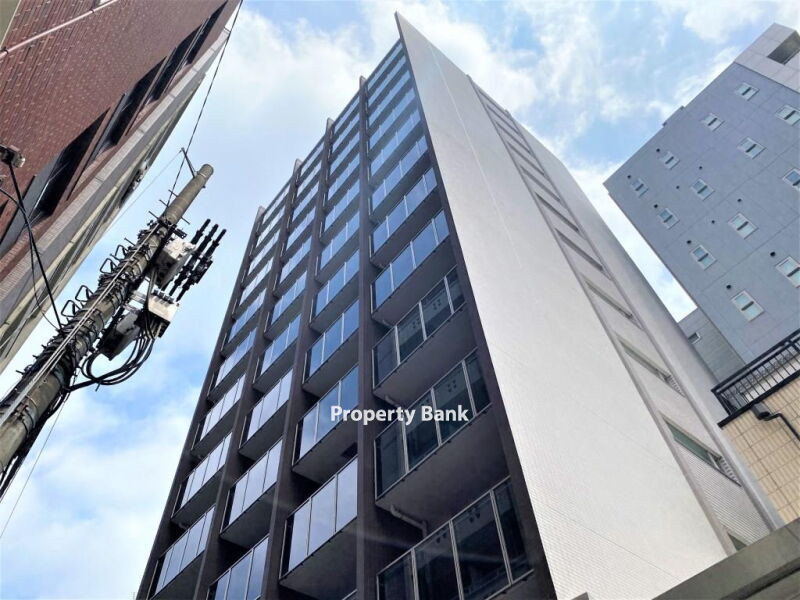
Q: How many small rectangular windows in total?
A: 13